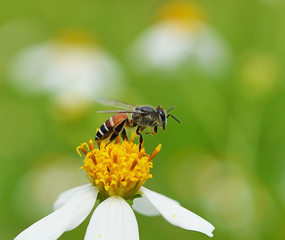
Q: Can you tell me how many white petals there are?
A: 5